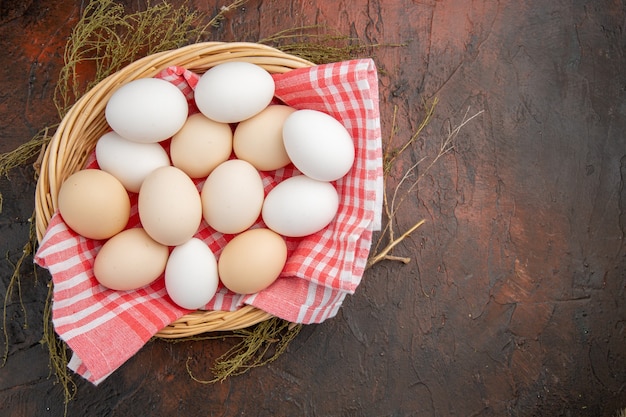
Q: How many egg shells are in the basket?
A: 13